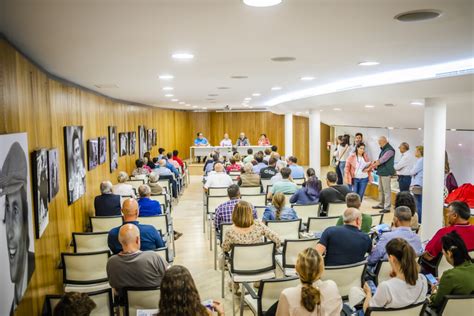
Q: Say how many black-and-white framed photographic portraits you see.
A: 12